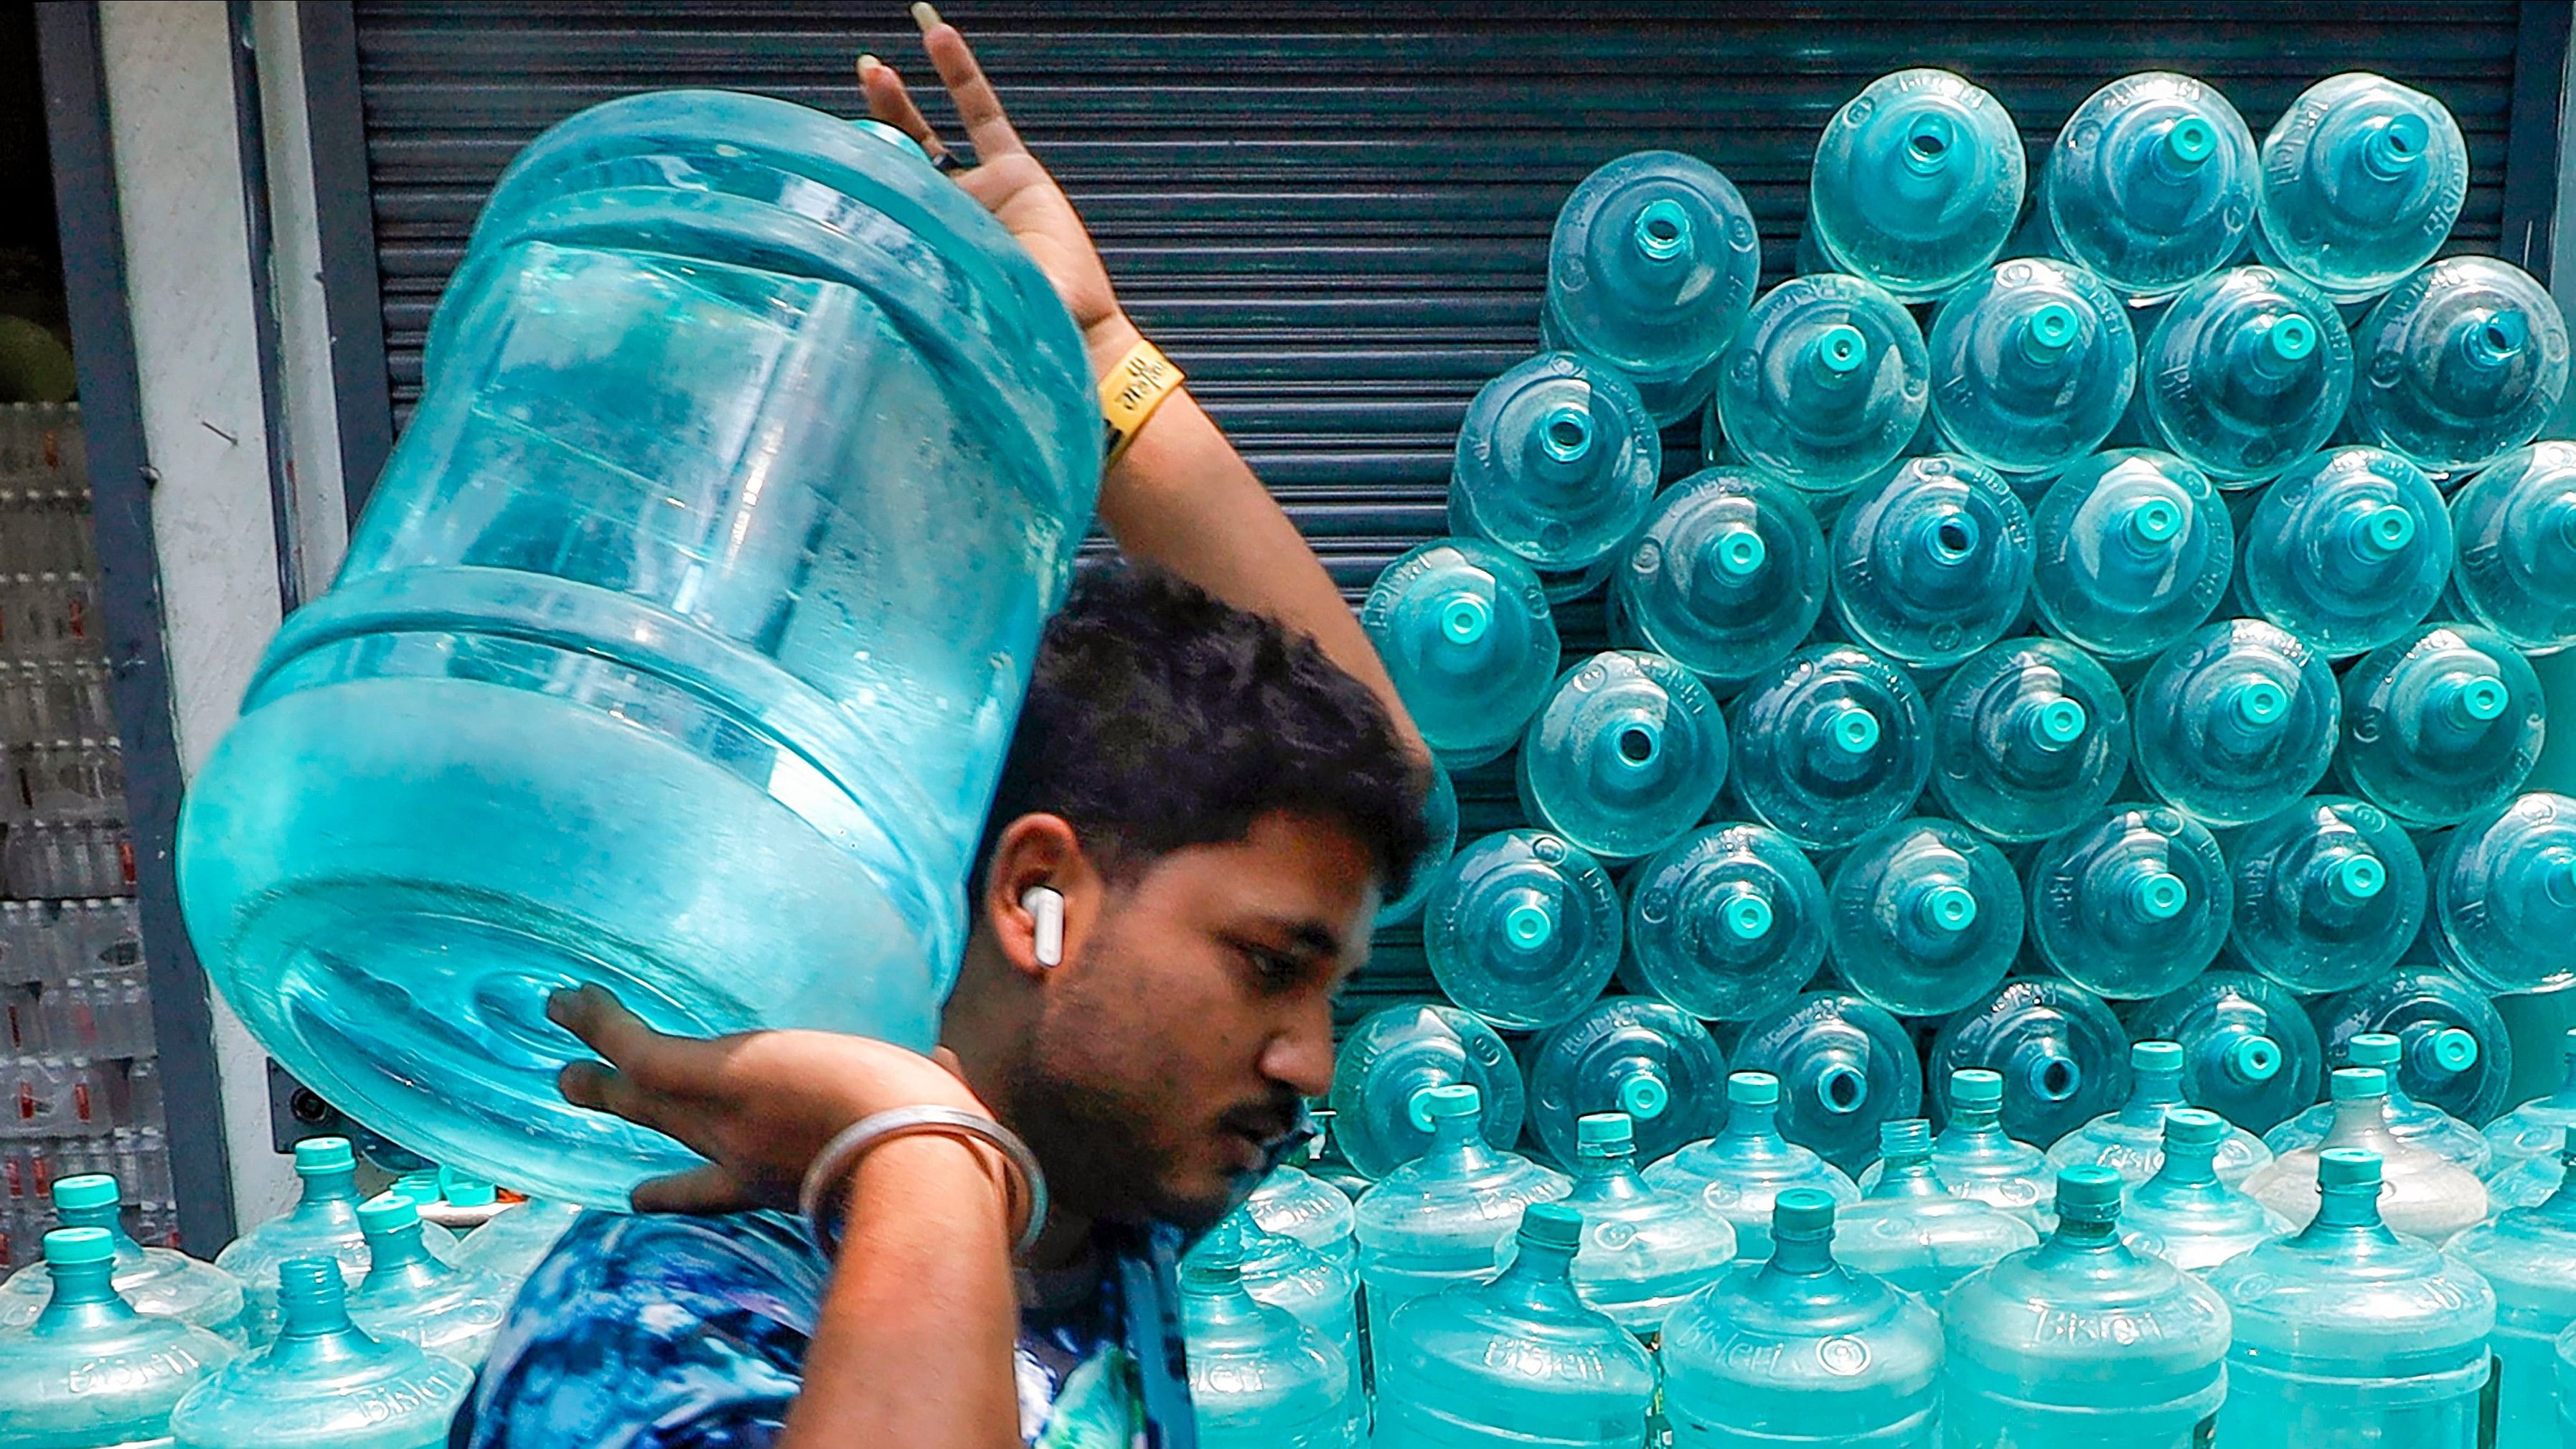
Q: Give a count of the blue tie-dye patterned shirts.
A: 1